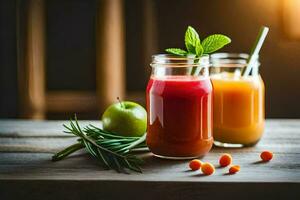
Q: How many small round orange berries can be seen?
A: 5